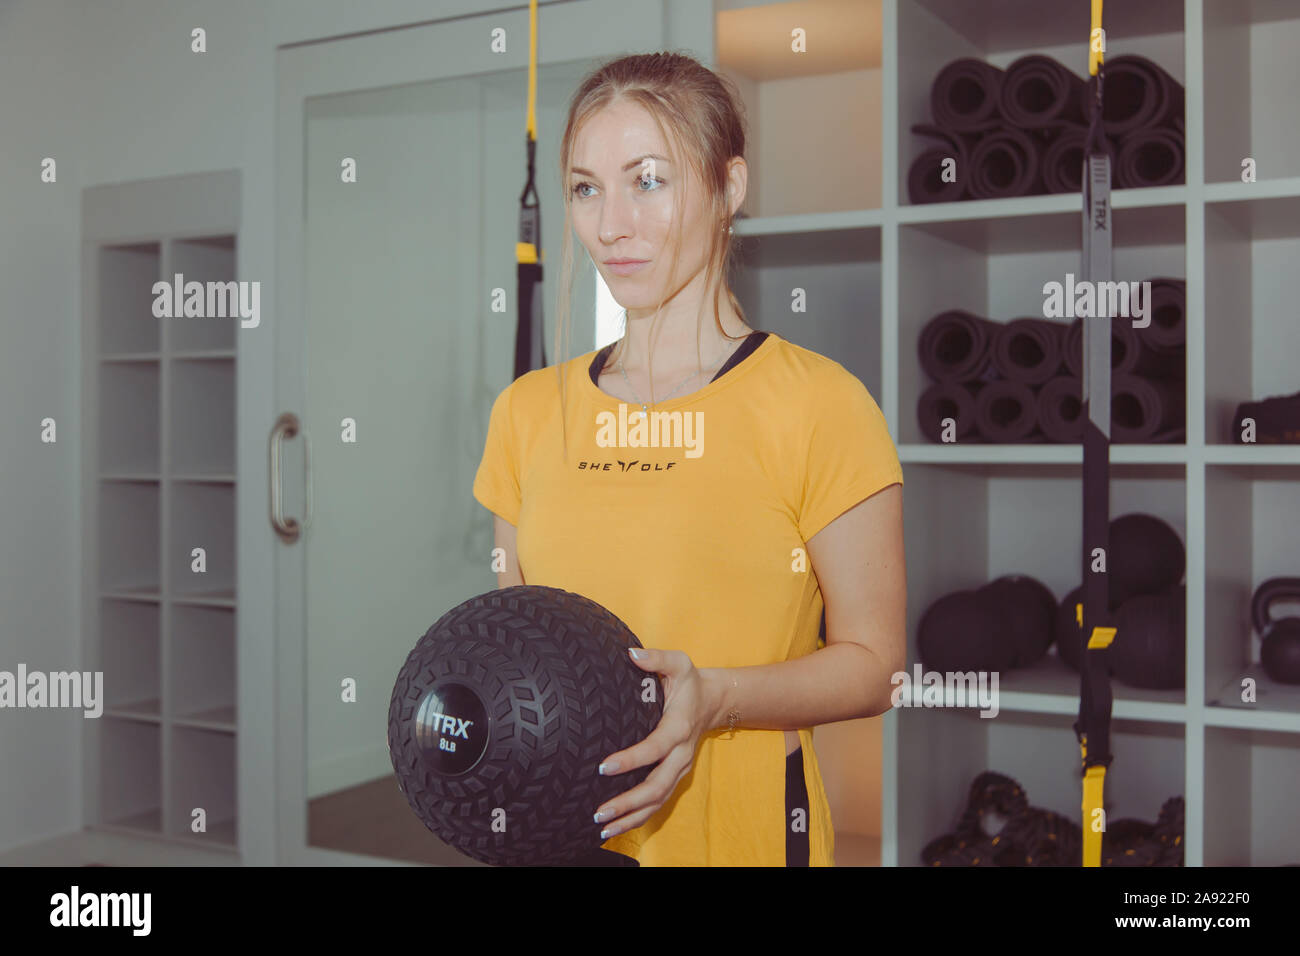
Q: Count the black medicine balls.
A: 6